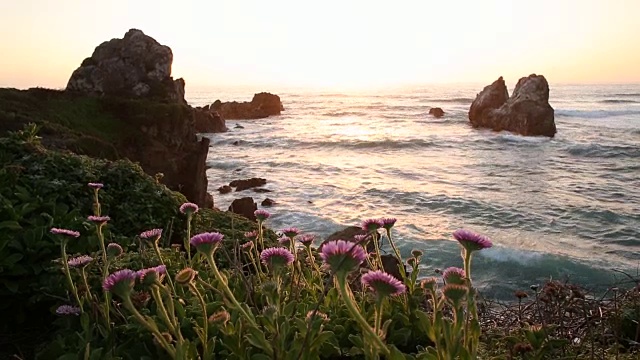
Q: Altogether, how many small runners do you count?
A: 0